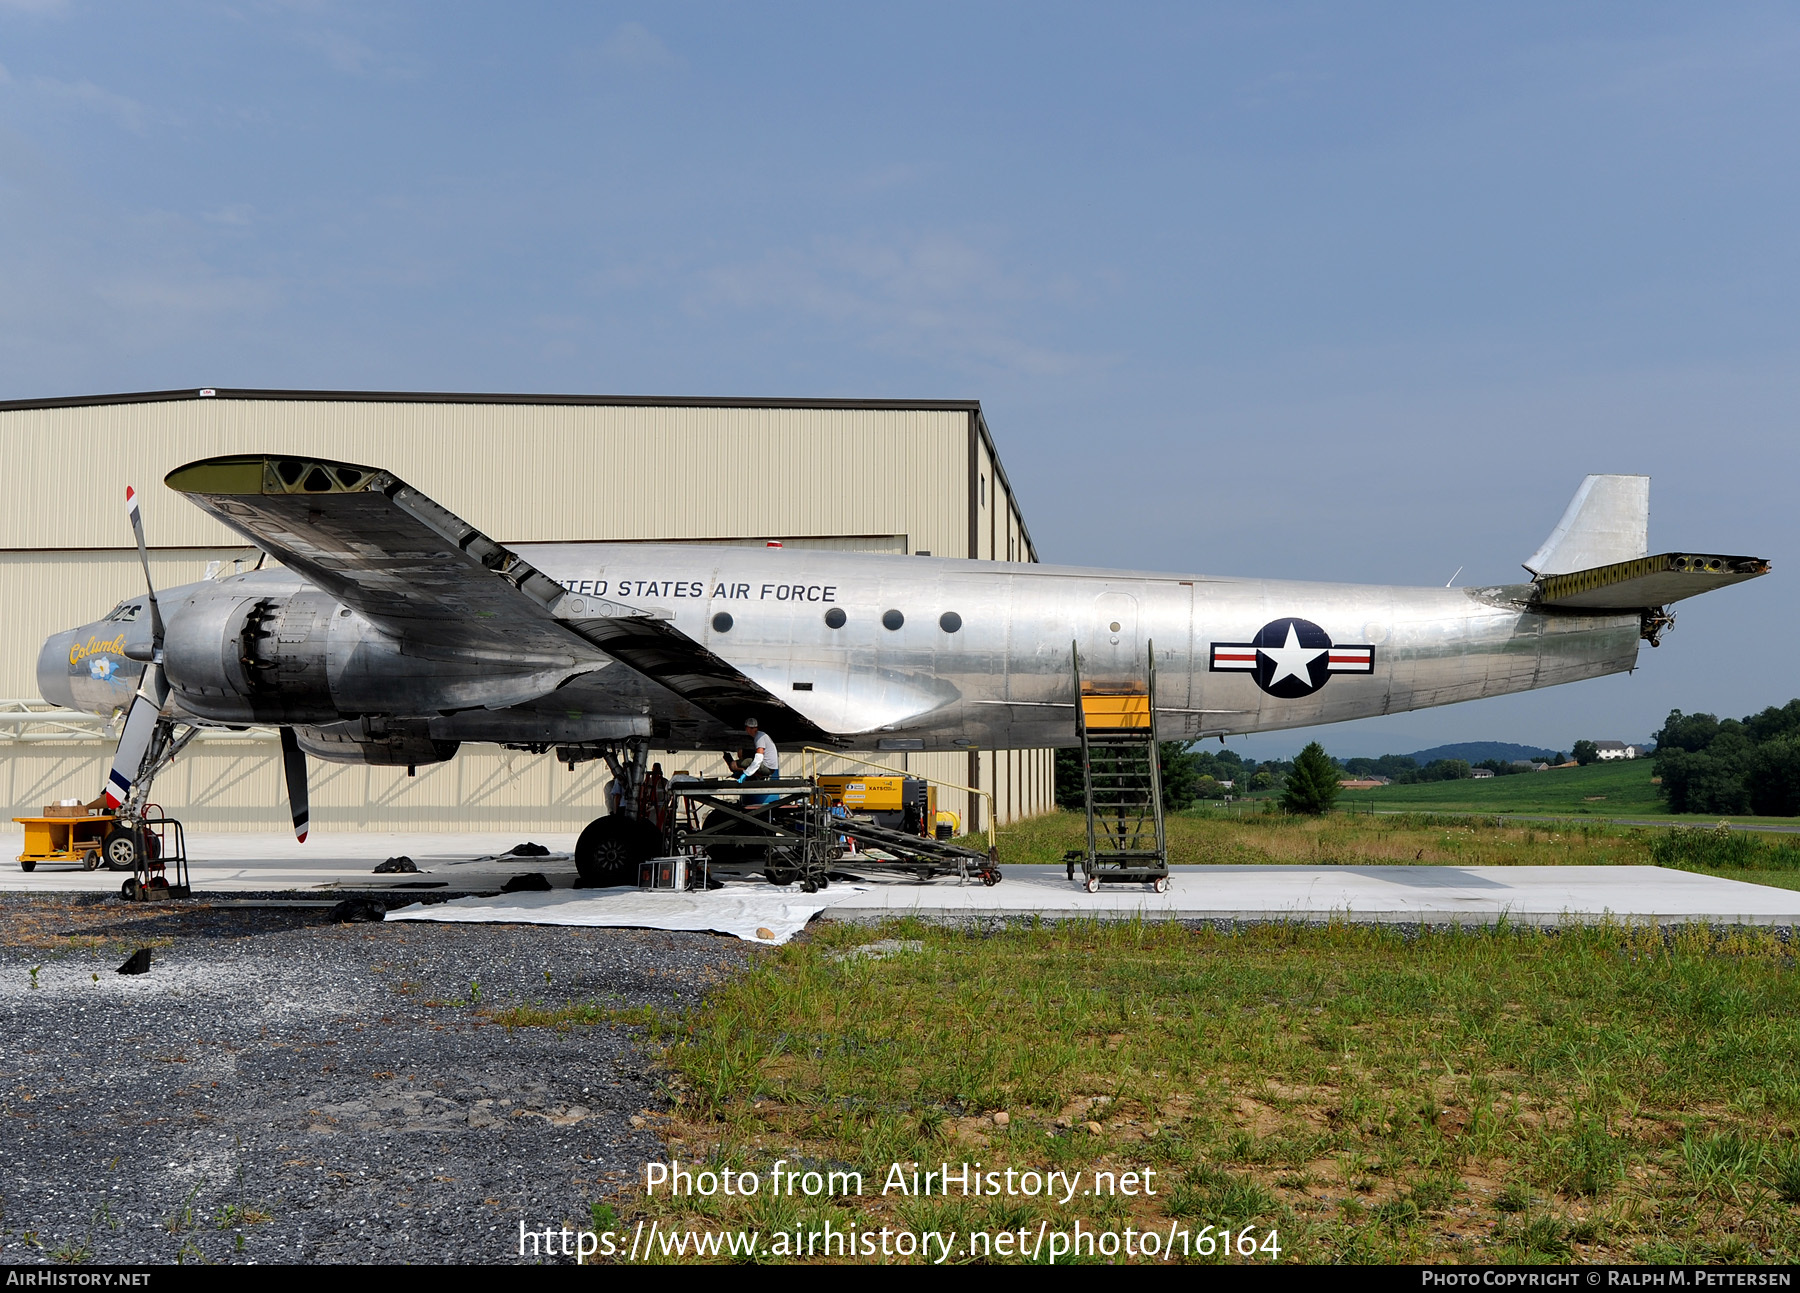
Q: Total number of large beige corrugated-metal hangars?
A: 1